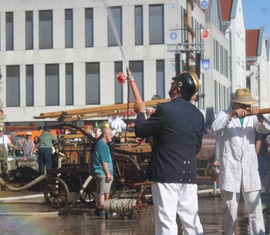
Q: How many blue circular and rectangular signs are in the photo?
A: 3